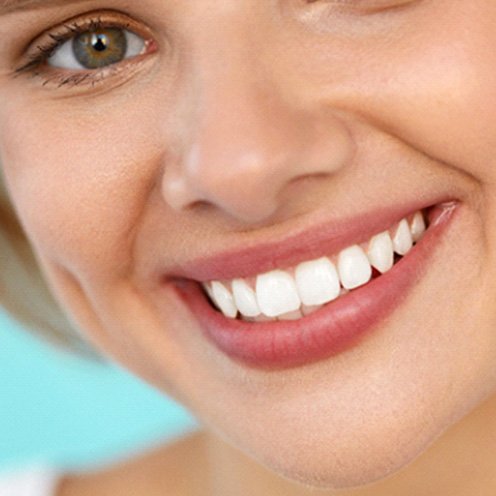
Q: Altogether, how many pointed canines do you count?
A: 2